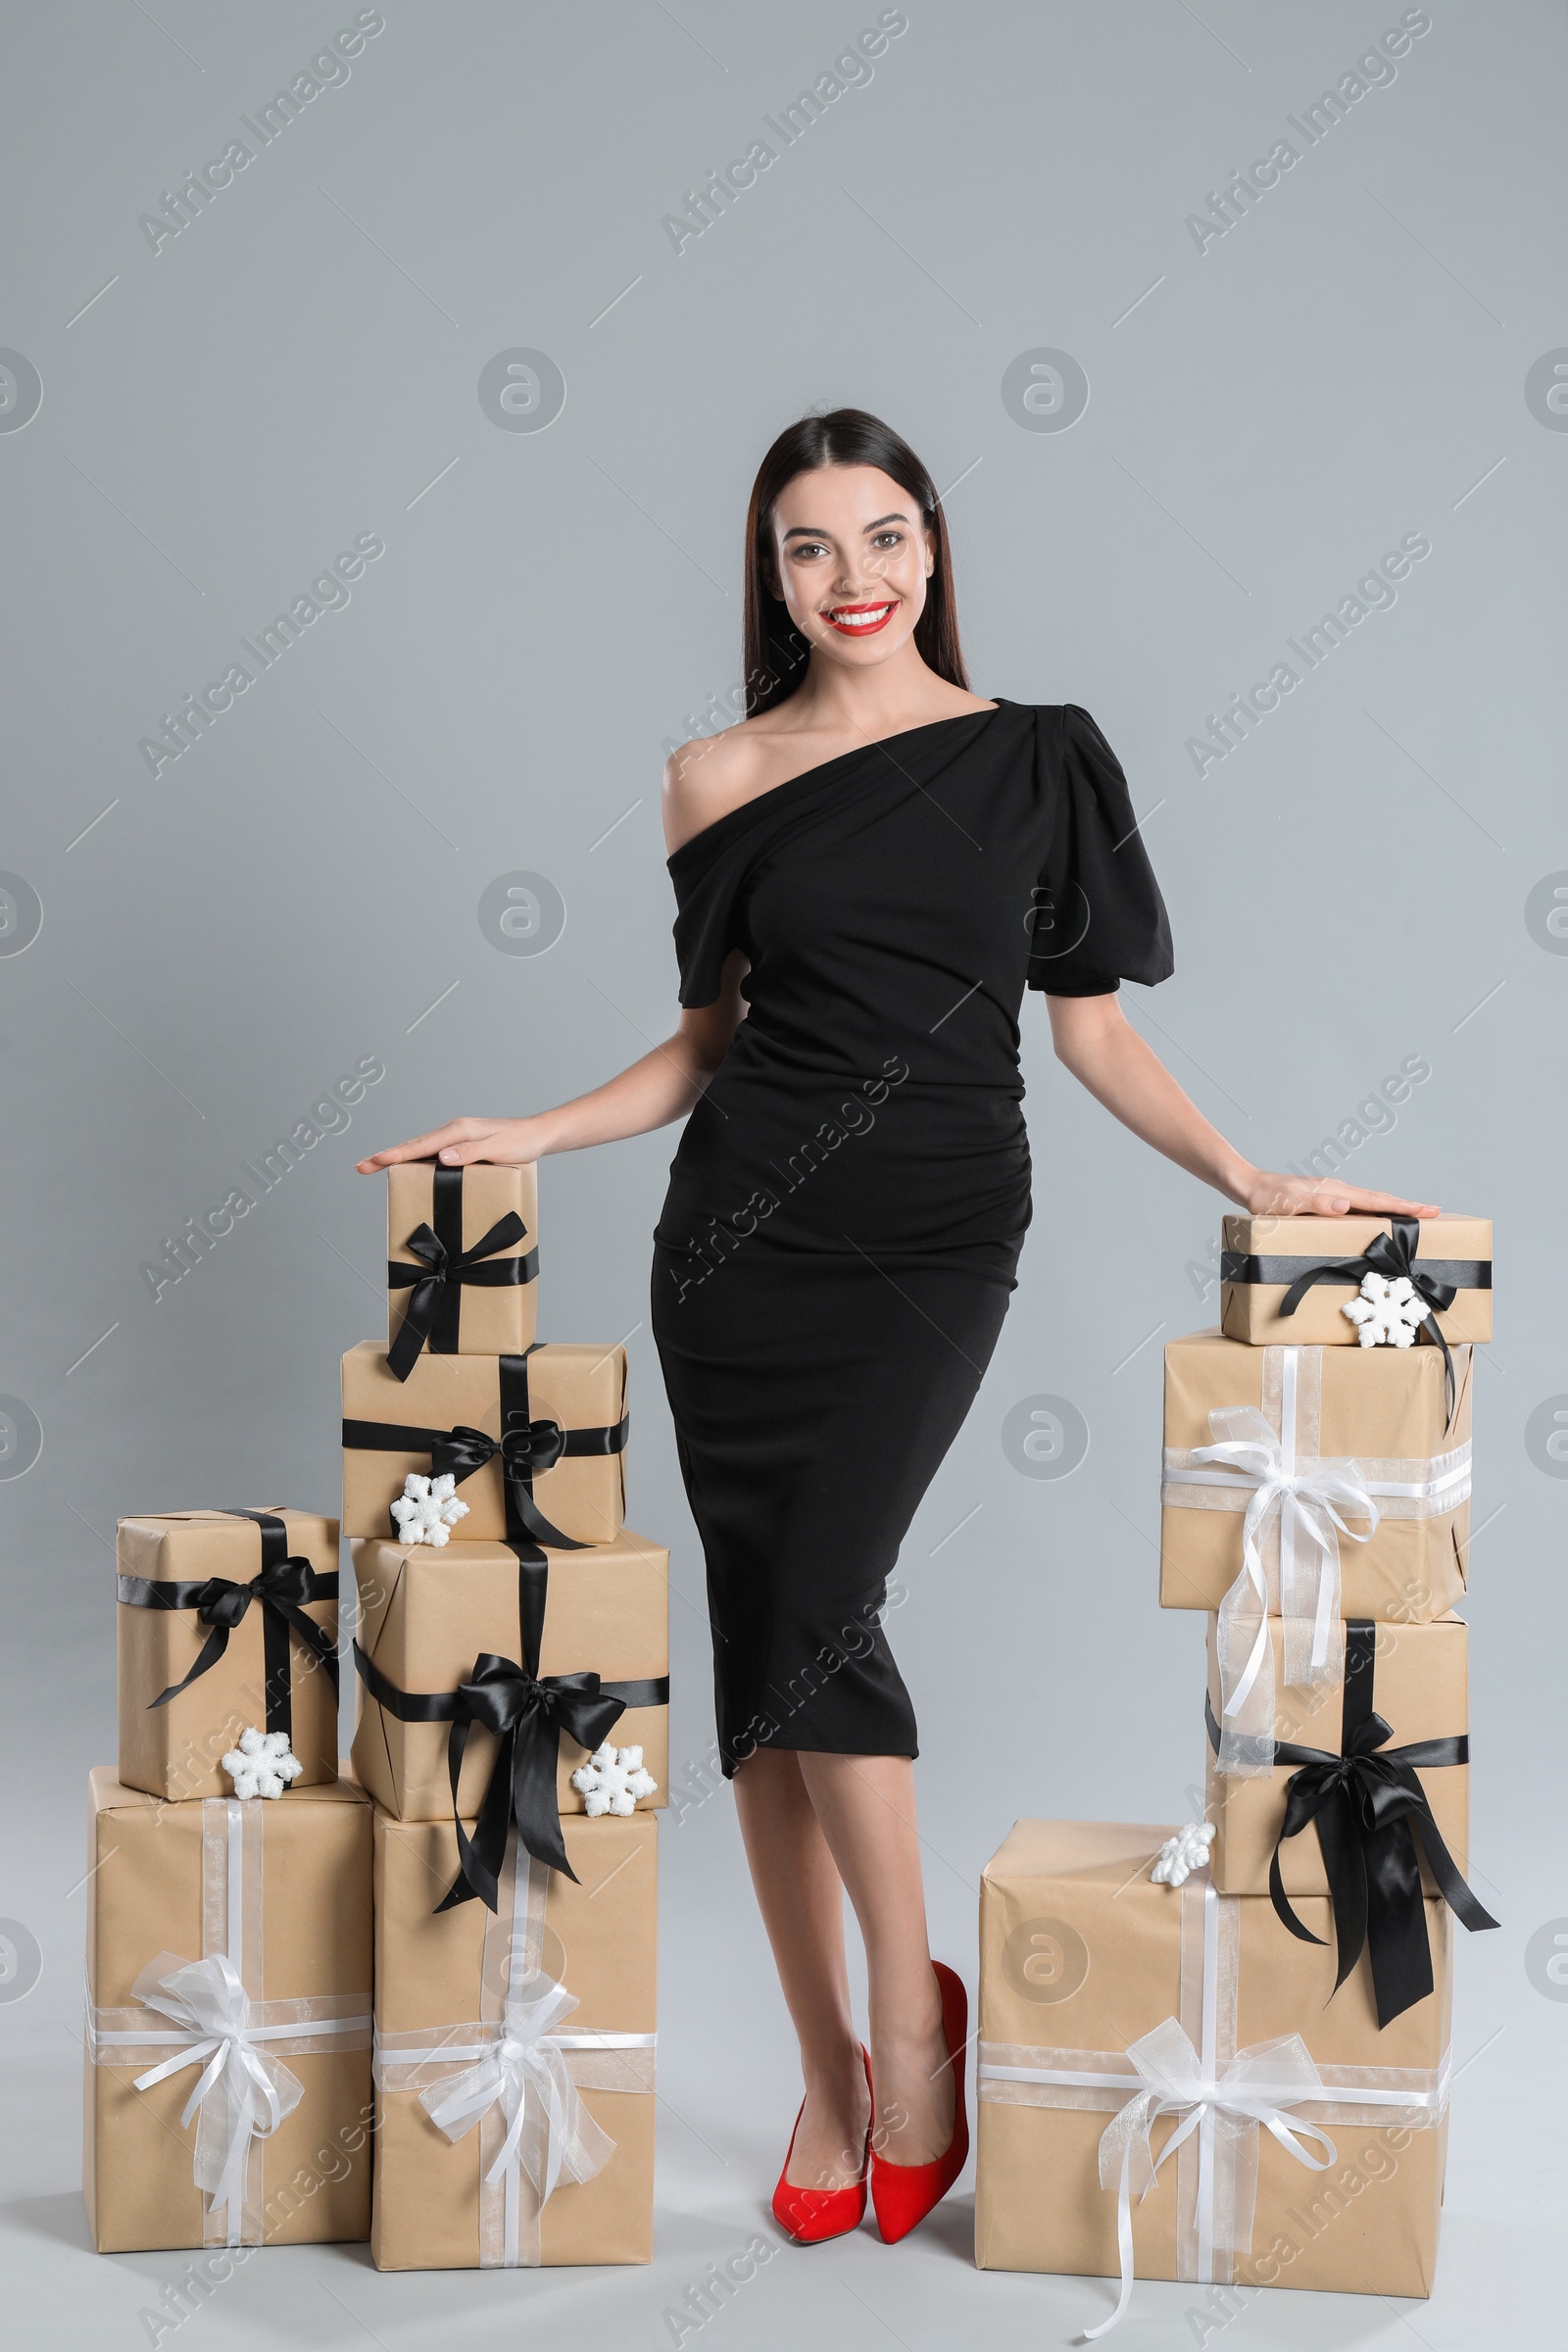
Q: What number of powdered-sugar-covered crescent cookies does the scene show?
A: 0